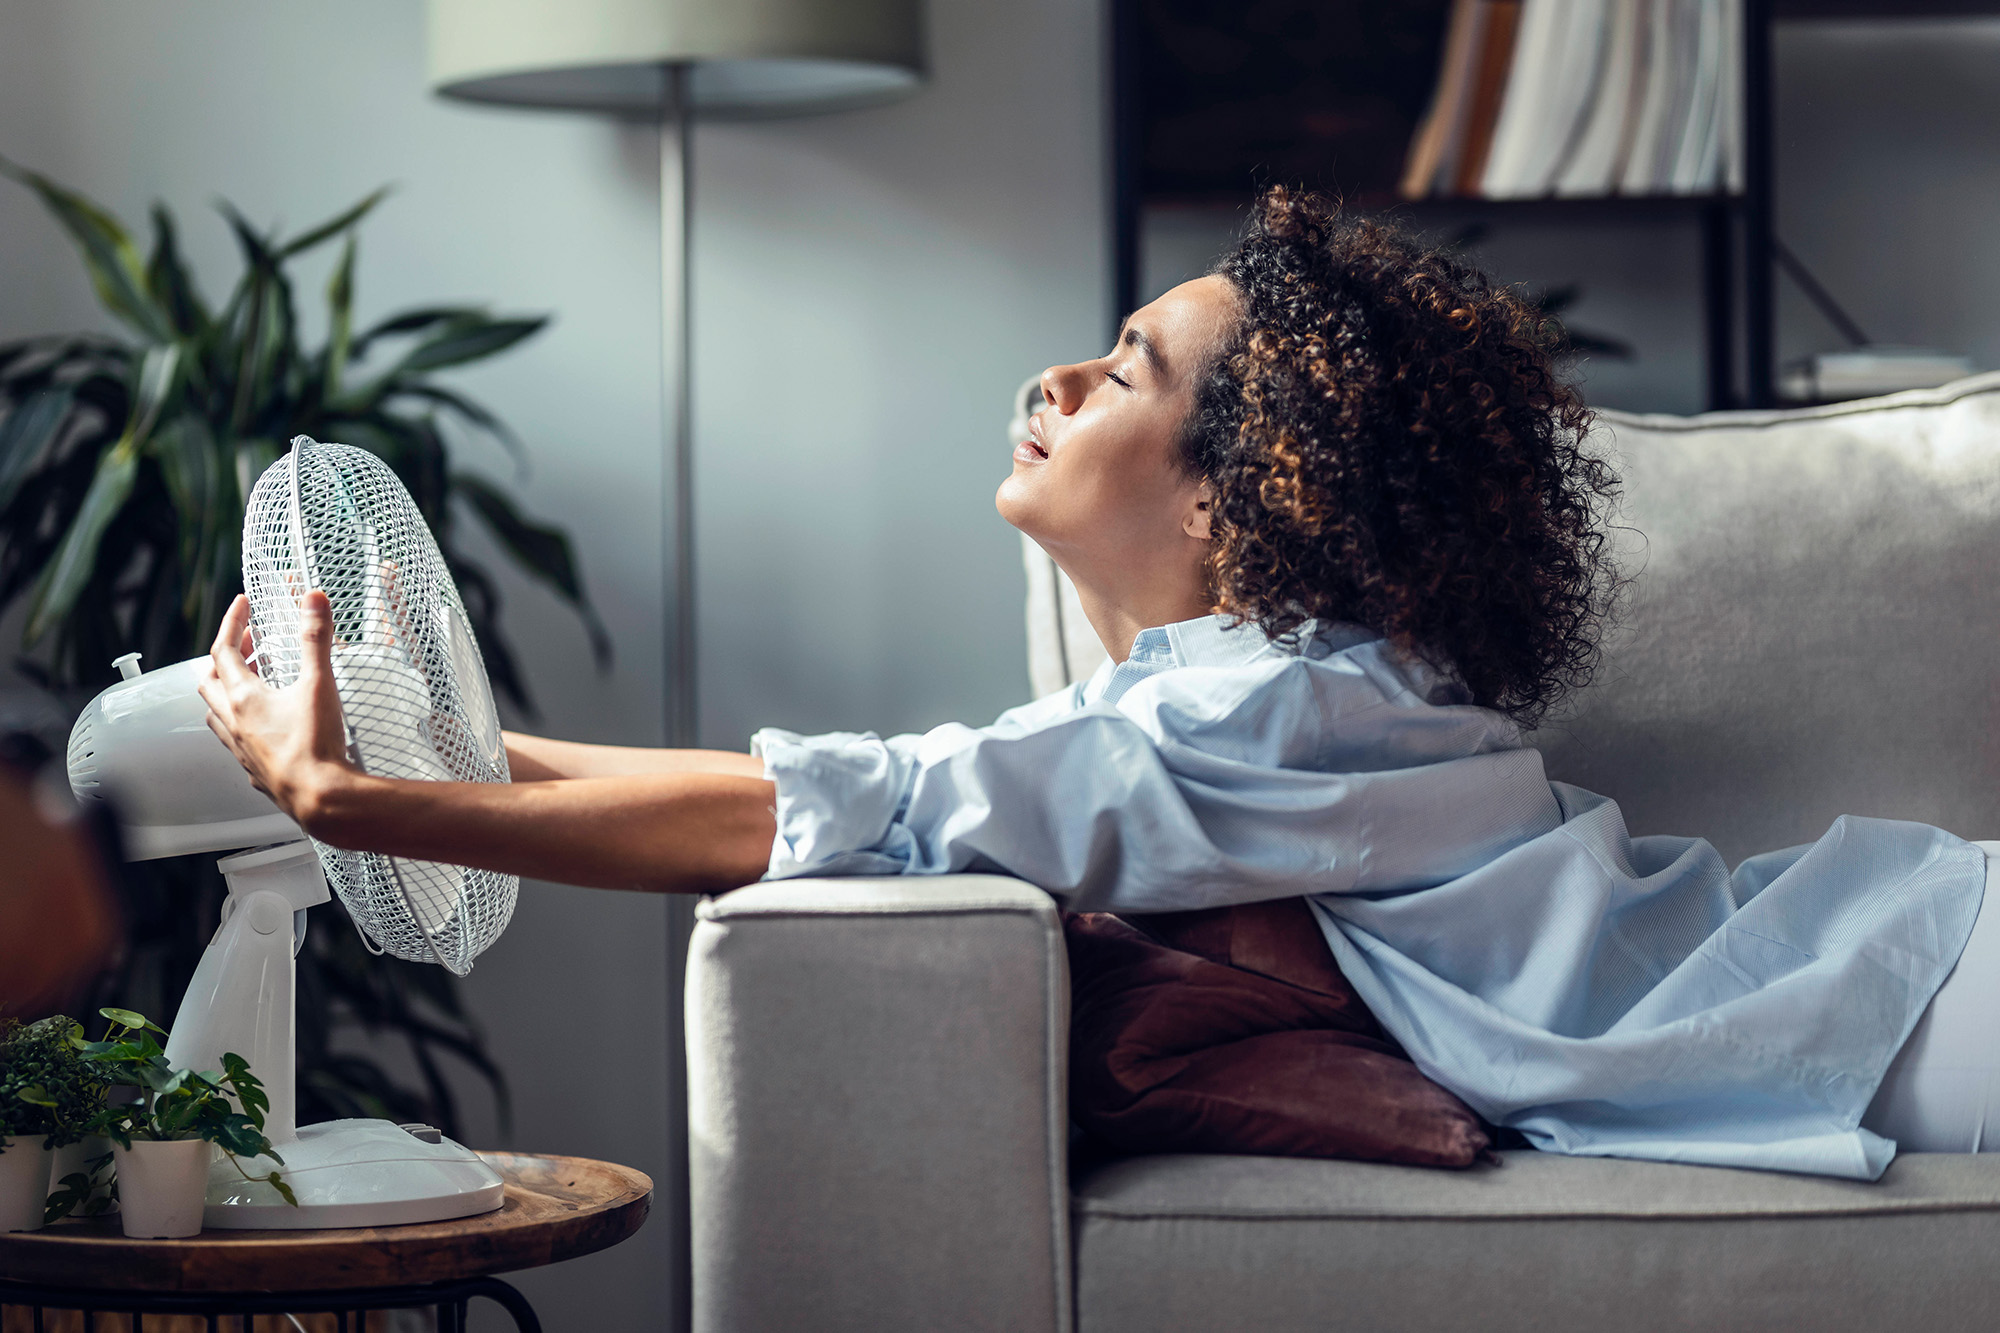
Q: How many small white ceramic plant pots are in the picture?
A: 3